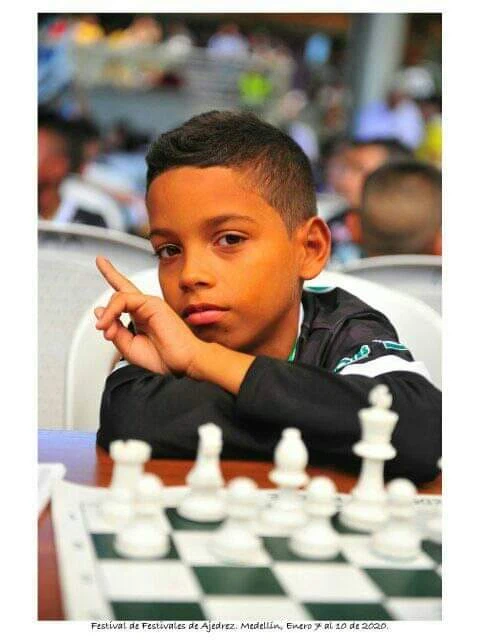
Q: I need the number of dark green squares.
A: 9